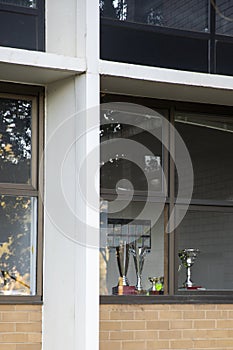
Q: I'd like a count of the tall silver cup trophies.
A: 3